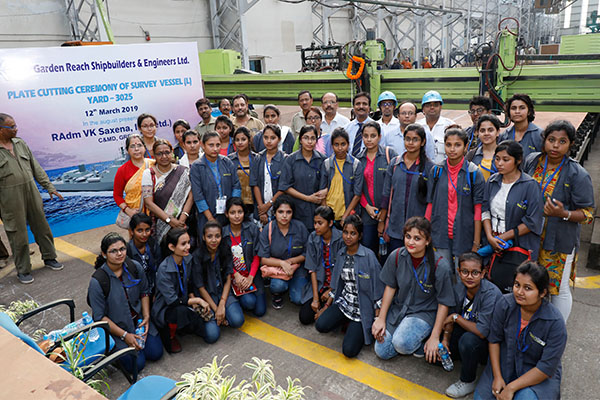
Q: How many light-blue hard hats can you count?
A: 2